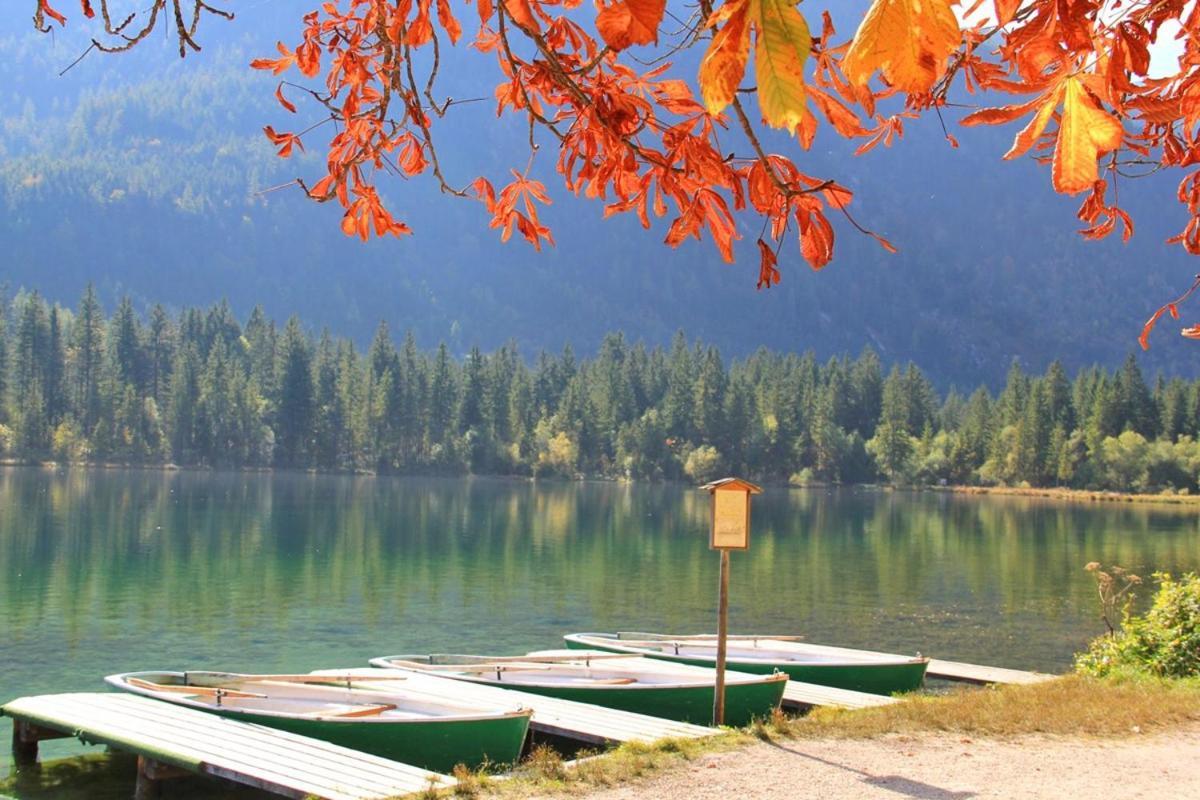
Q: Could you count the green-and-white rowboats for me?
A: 3